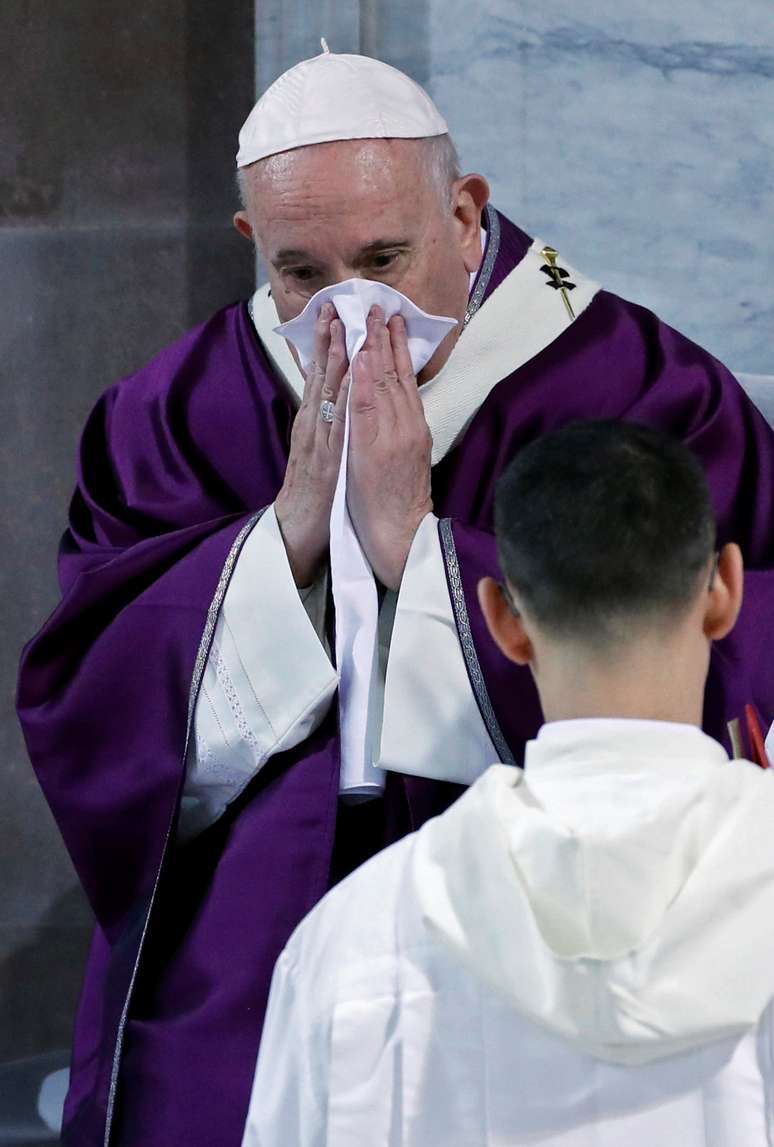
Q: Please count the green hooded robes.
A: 0